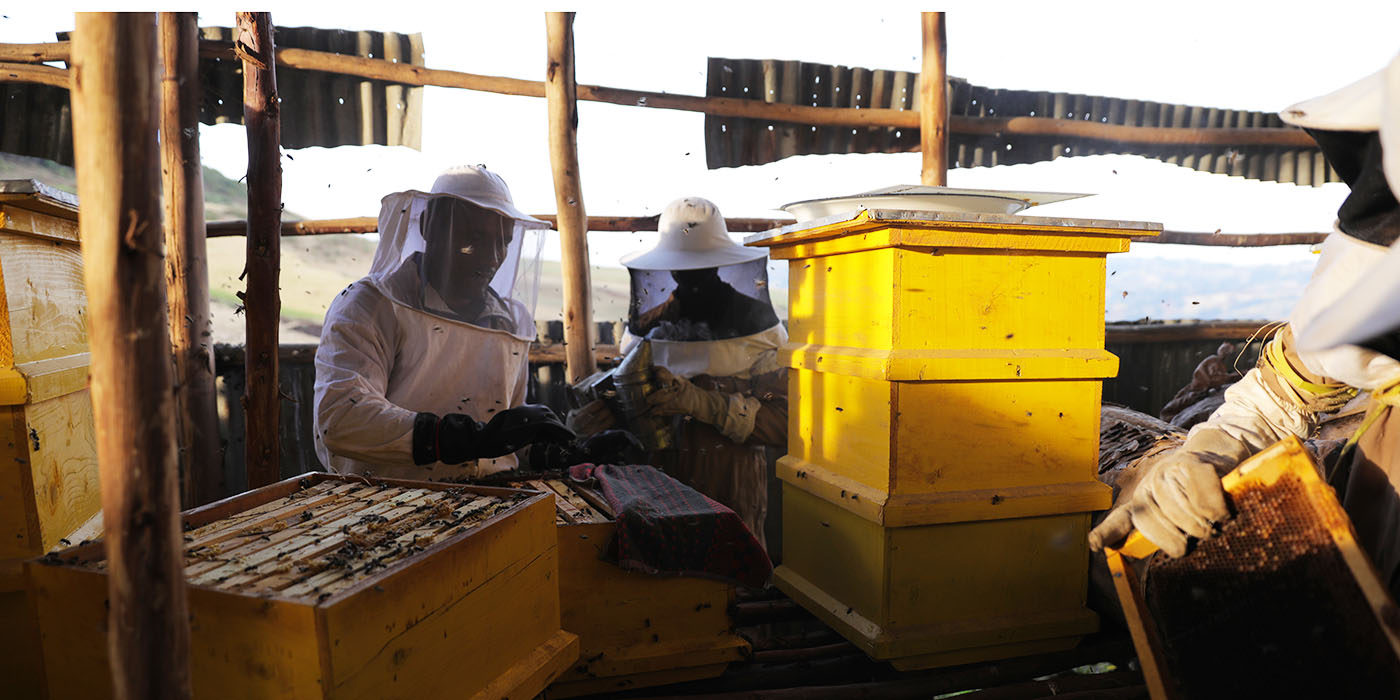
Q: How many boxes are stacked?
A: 3